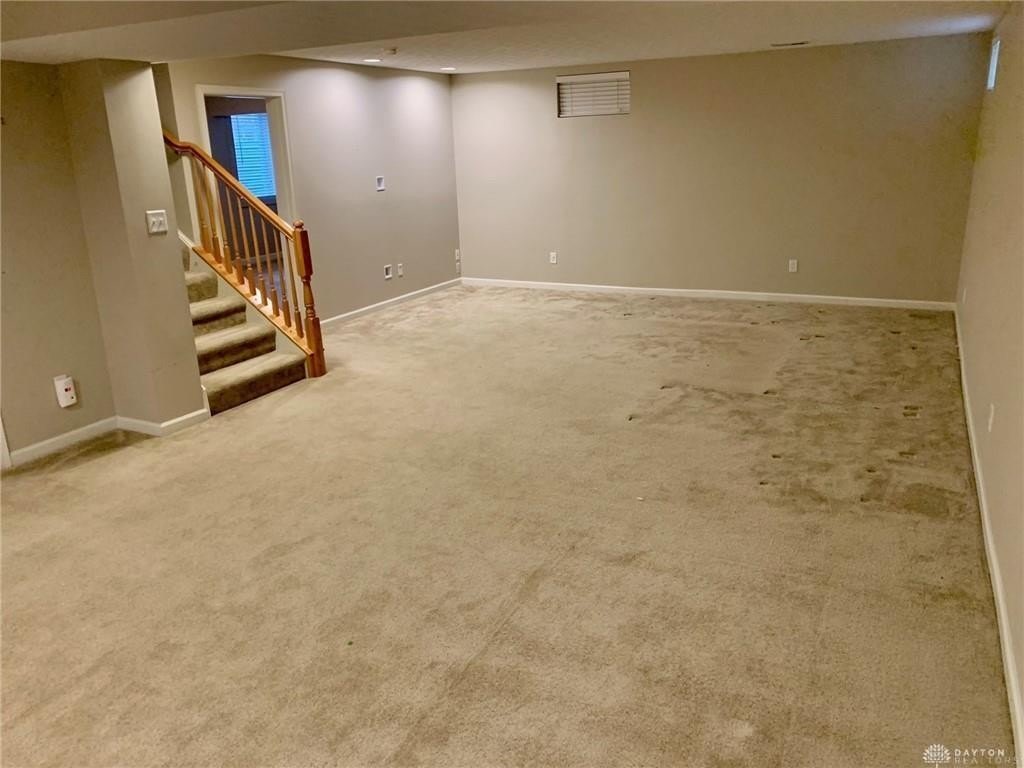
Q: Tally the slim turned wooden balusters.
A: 9